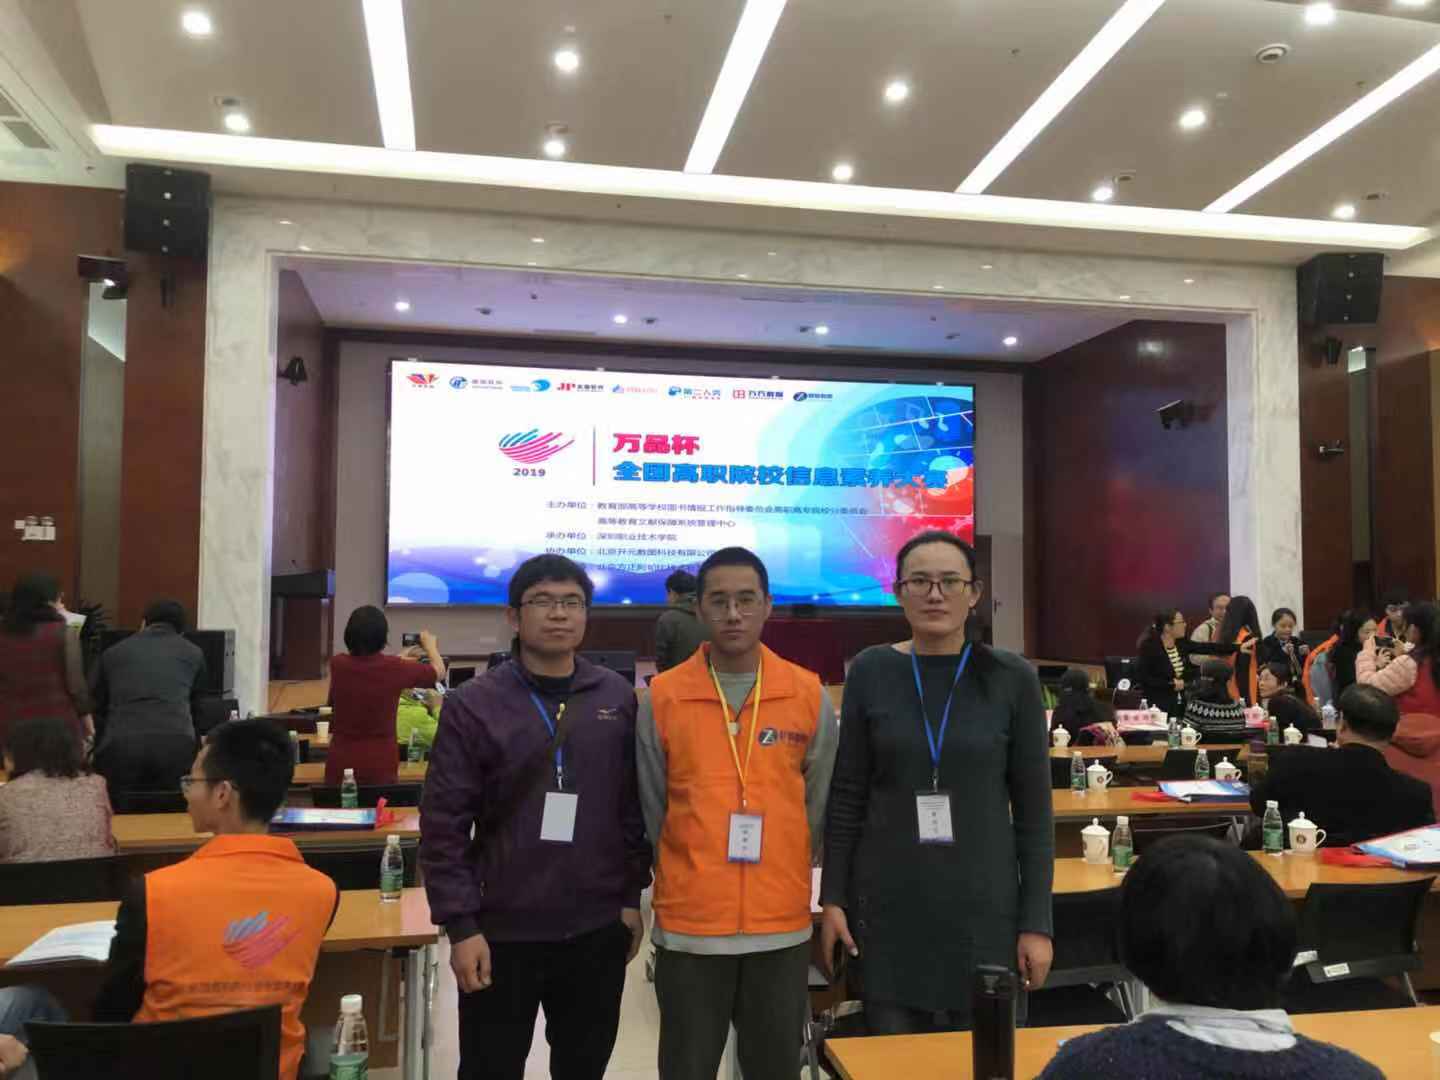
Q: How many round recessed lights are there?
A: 15